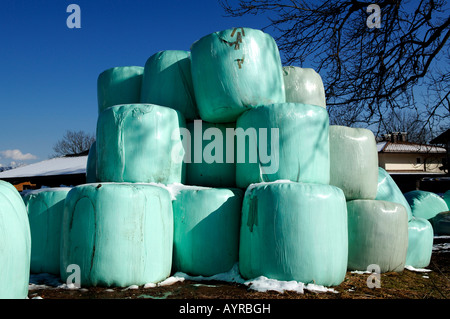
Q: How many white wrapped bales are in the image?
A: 3